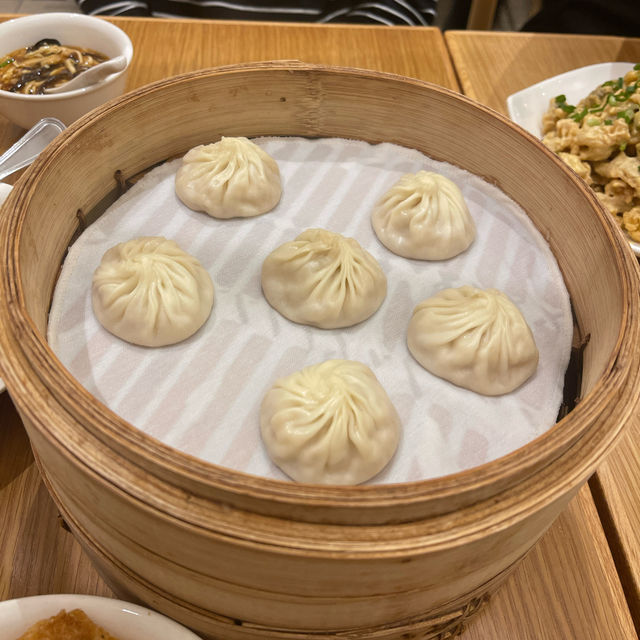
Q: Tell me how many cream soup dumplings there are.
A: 6